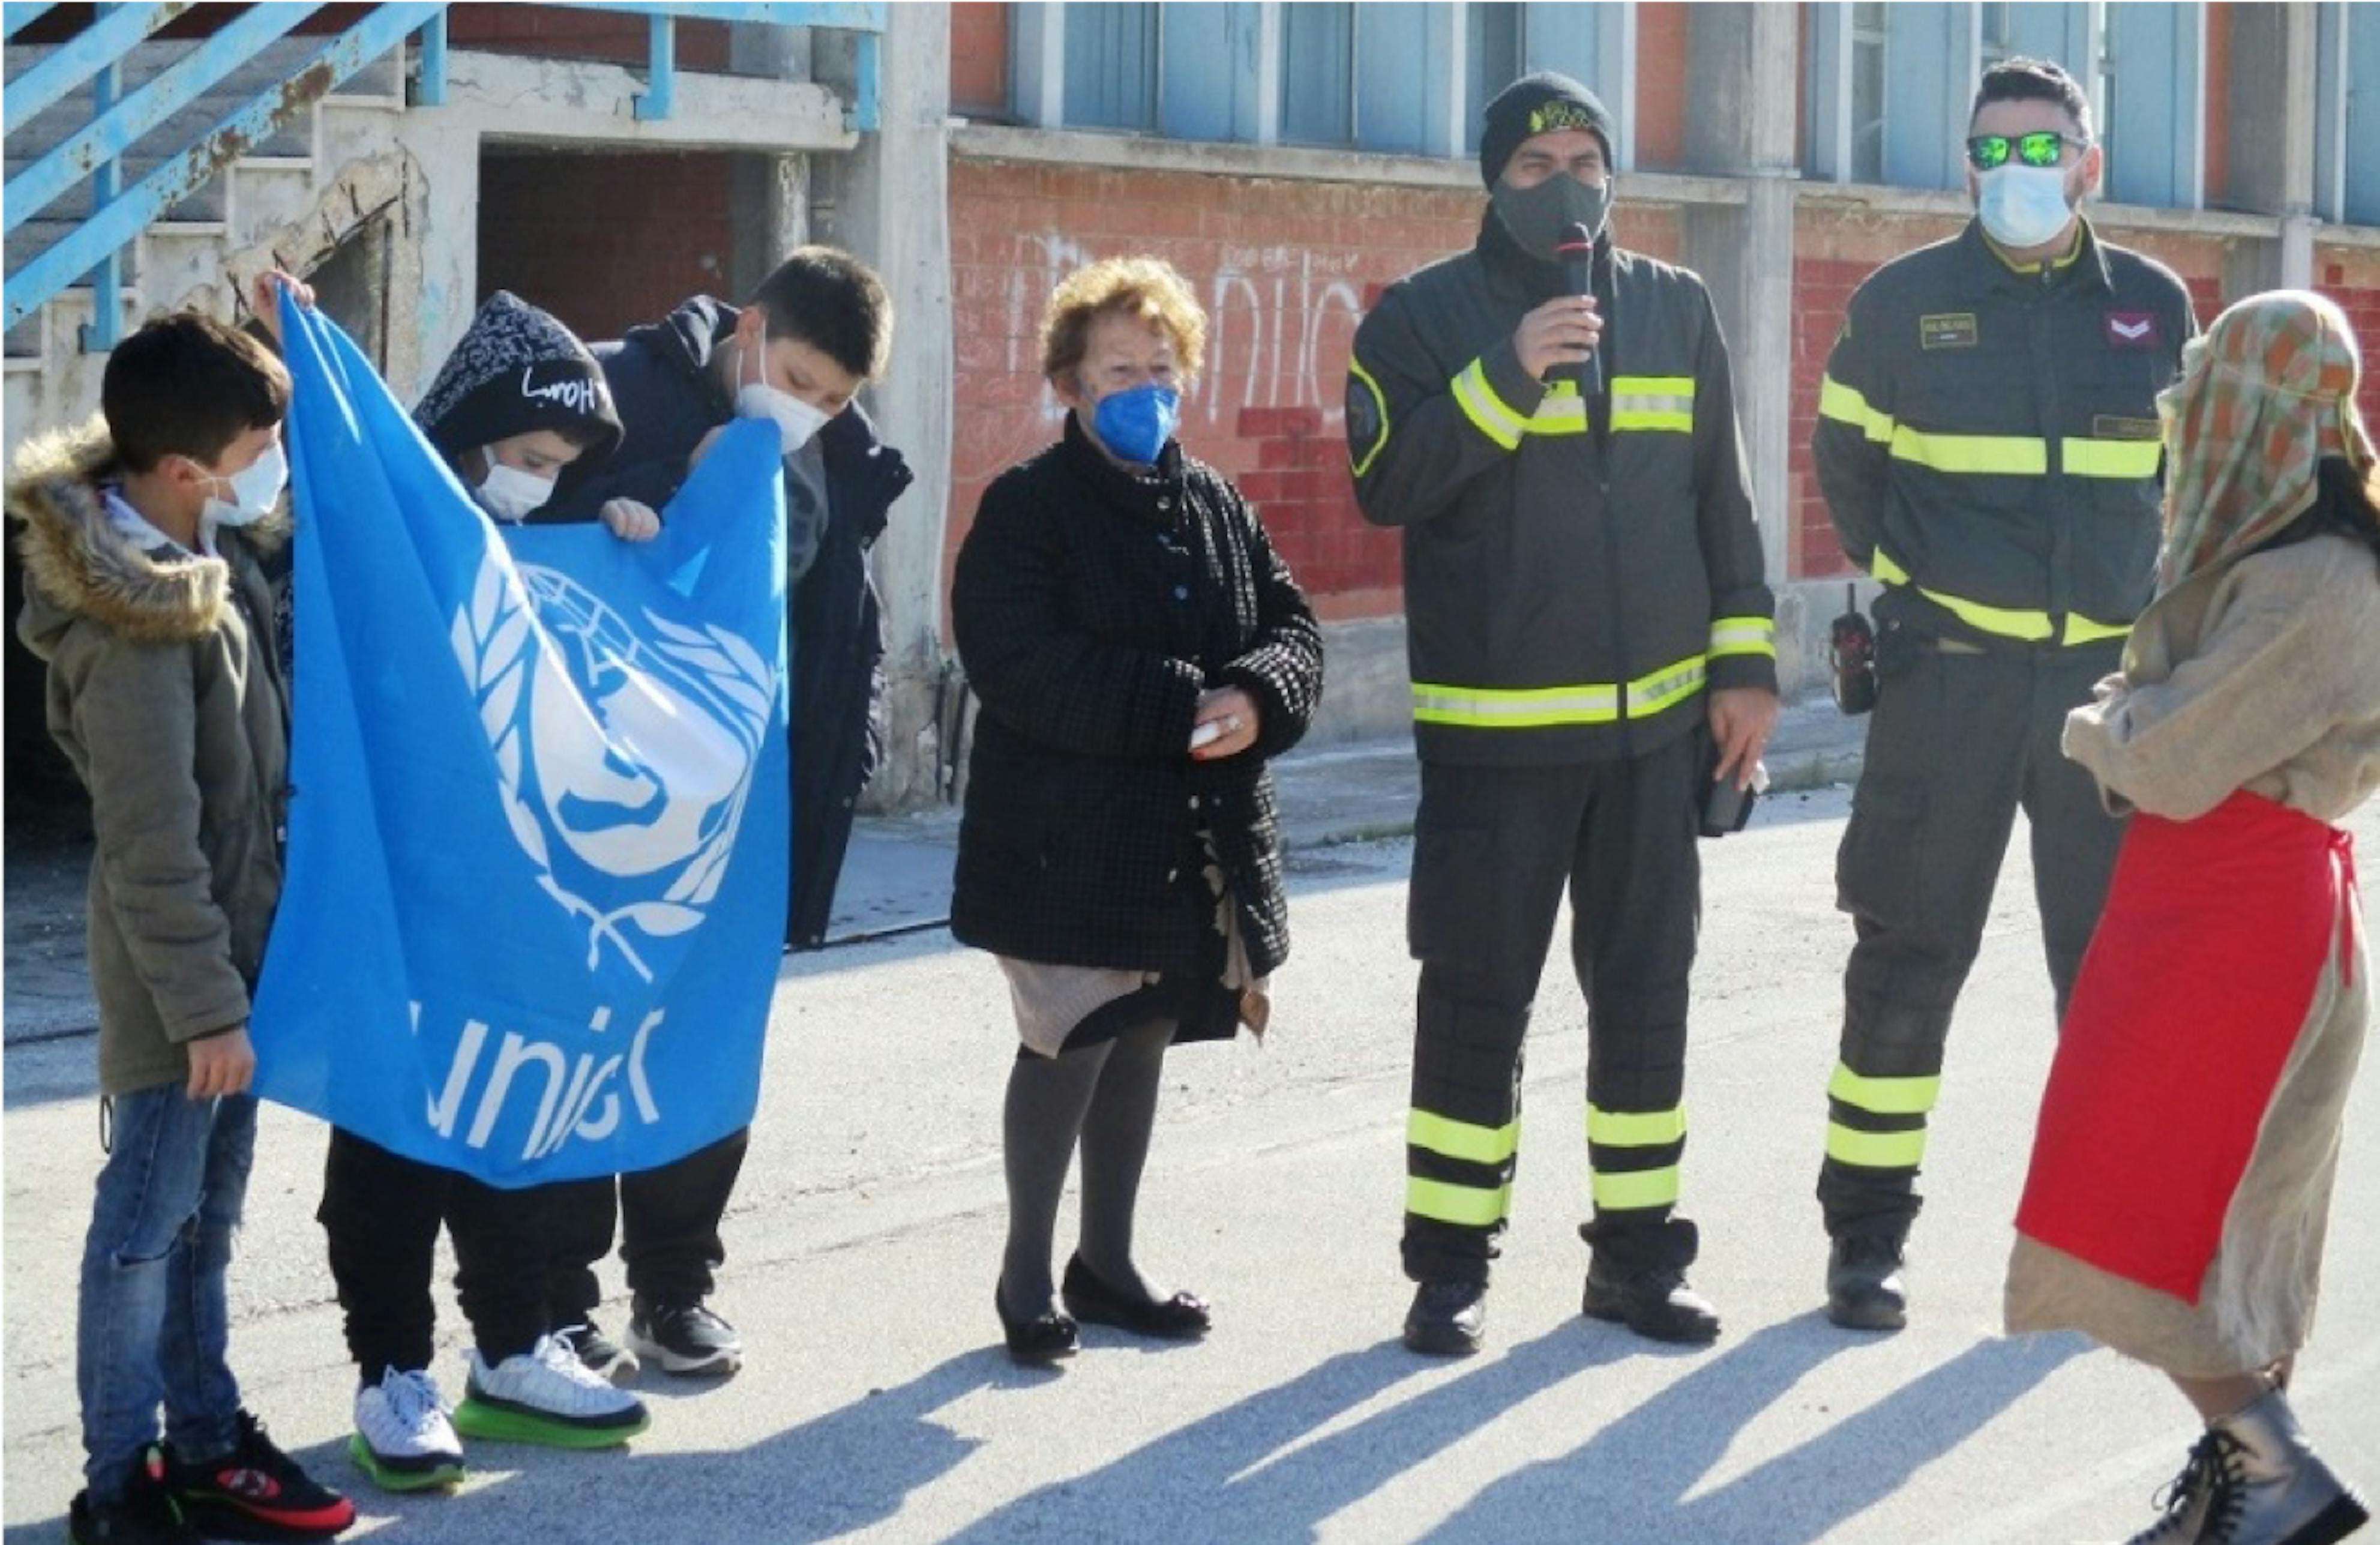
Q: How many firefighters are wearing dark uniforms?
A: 2